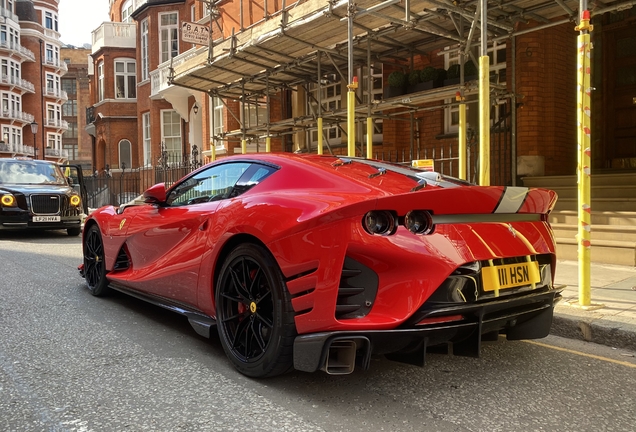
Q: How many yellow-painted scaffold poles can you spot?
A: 9